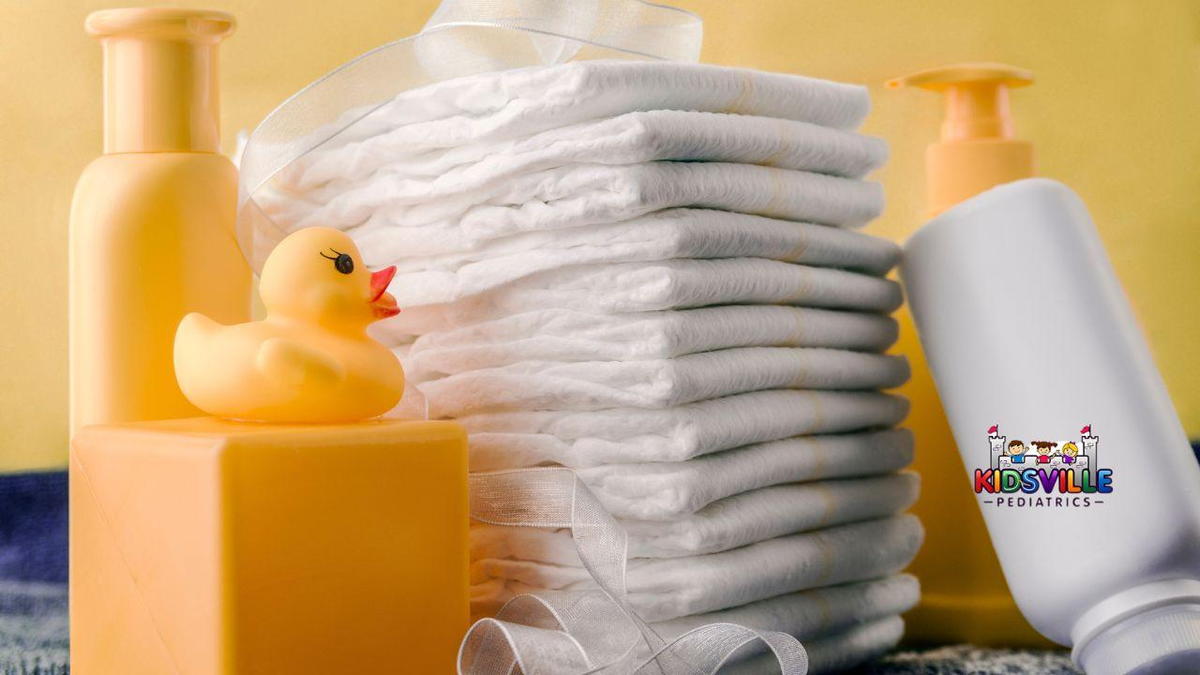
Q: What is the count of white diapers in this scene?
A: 13